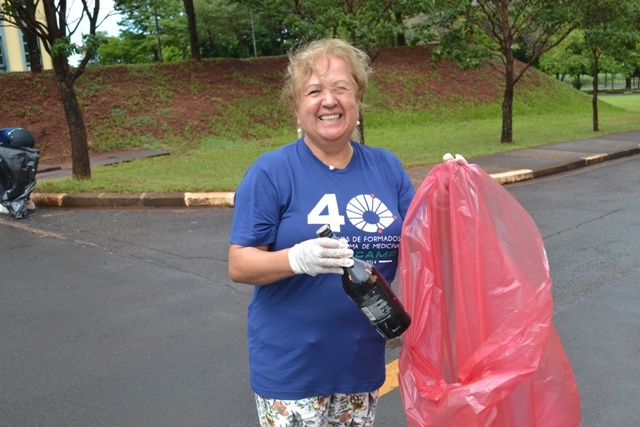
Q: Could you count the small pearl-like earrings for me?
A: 2